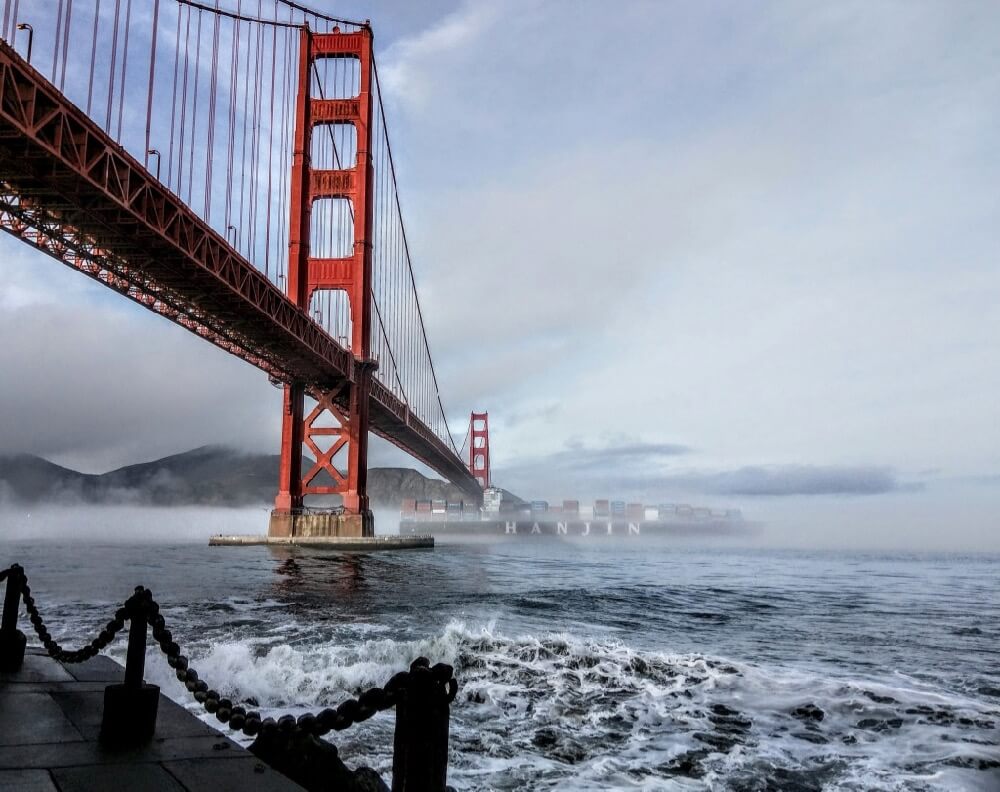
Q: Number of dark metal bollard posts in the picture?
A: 3